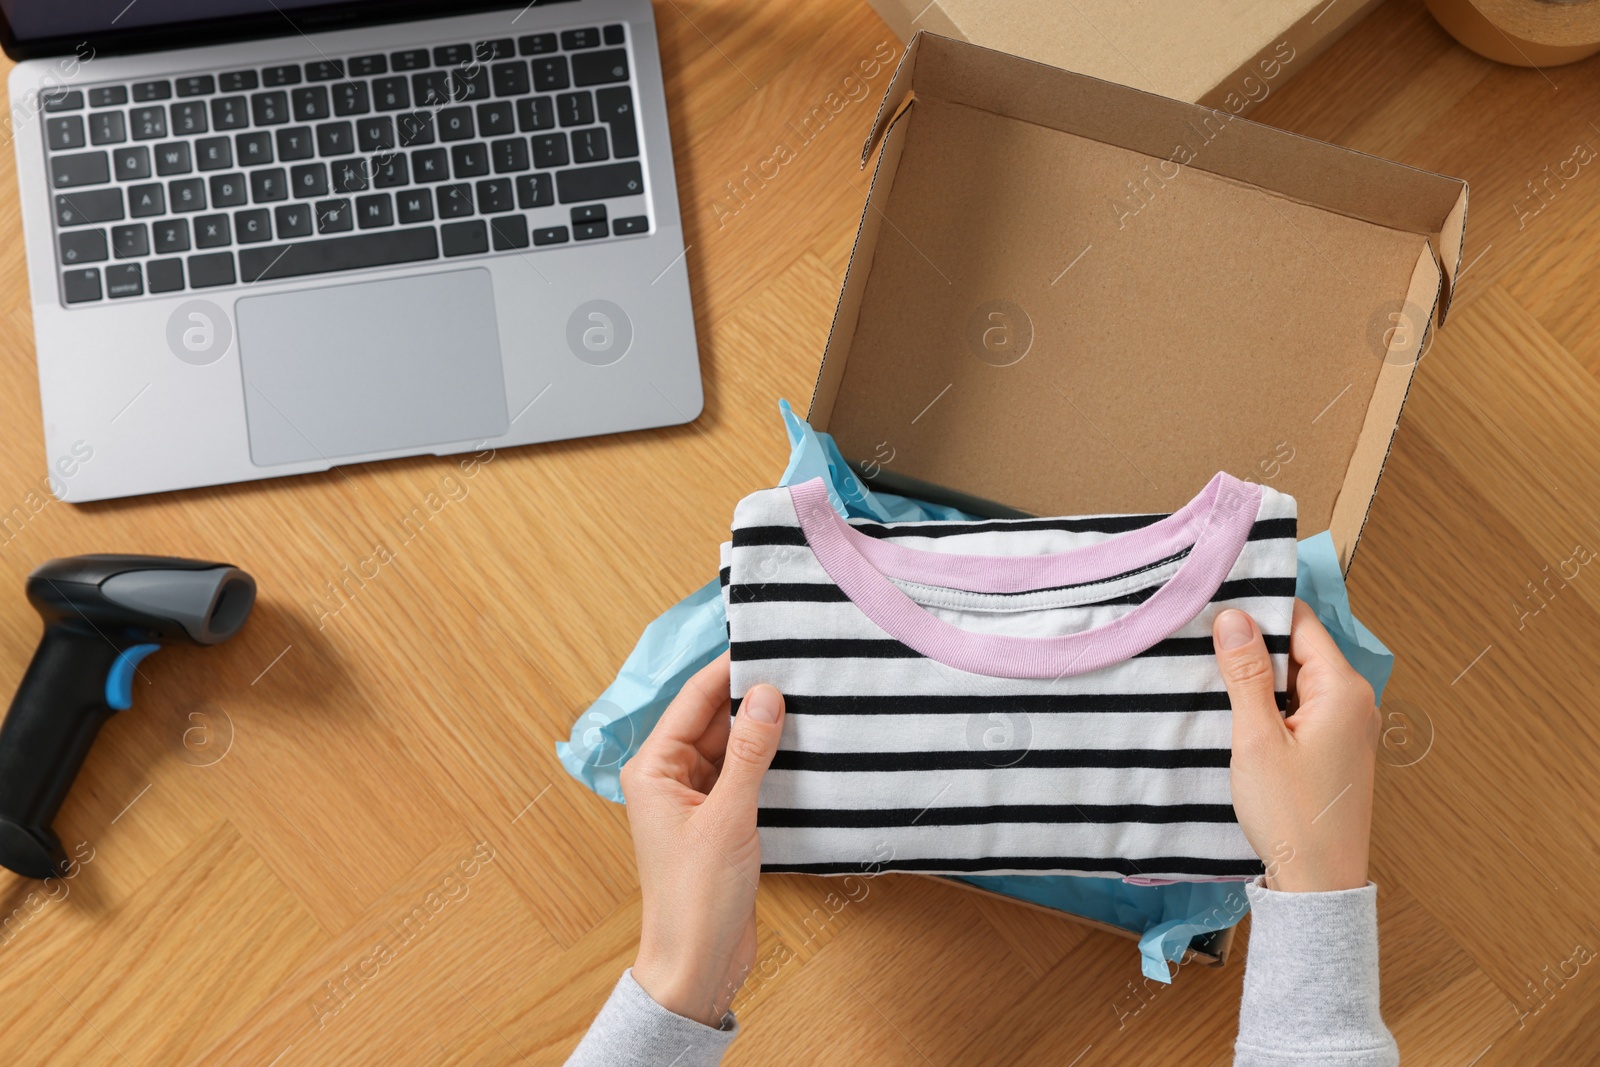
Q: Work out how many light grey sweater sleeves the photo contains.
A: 2